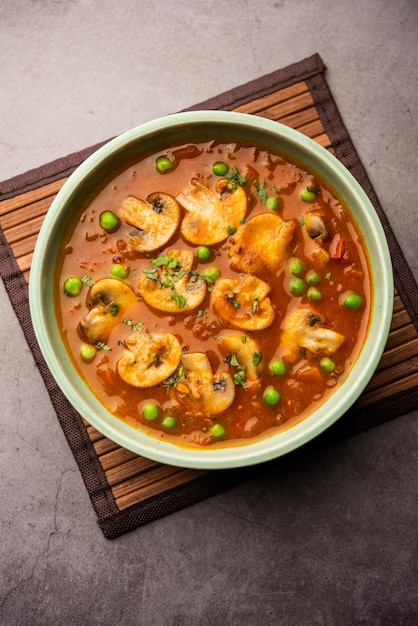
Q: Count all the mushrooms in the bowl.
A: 11